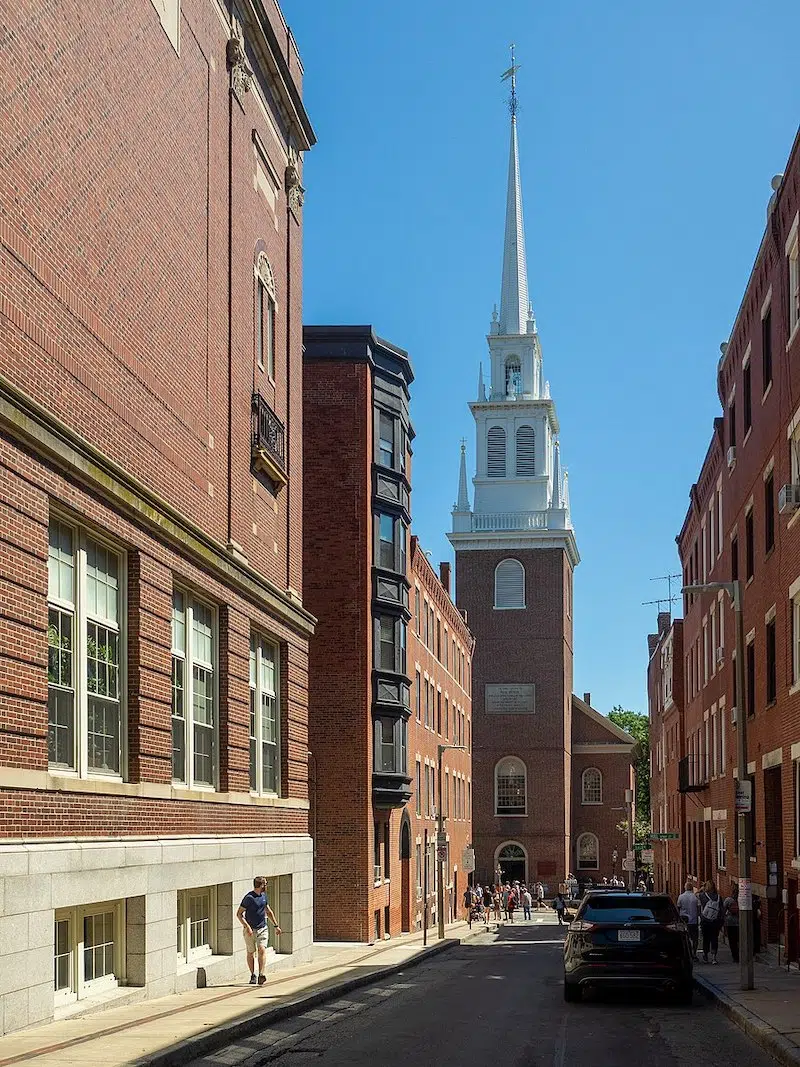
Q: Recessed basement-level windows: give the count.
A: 3